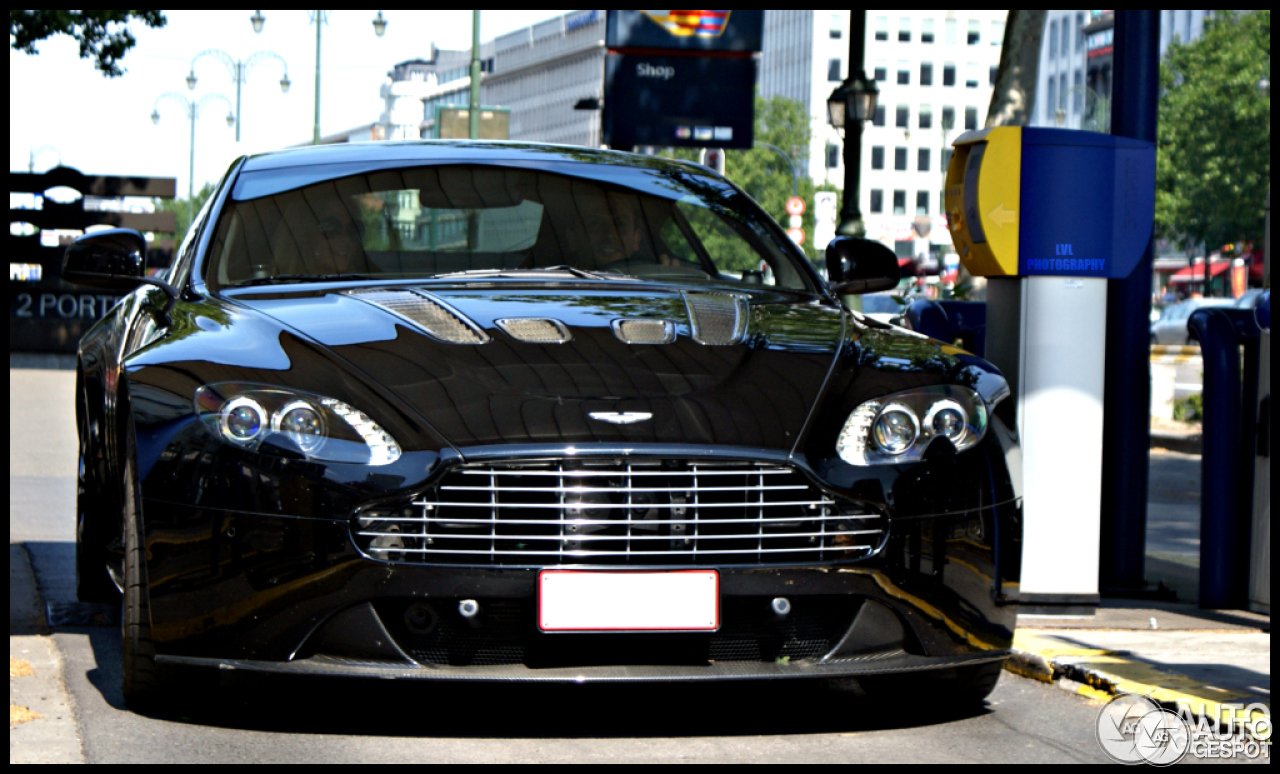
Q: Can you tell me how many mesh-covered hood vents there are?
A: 4